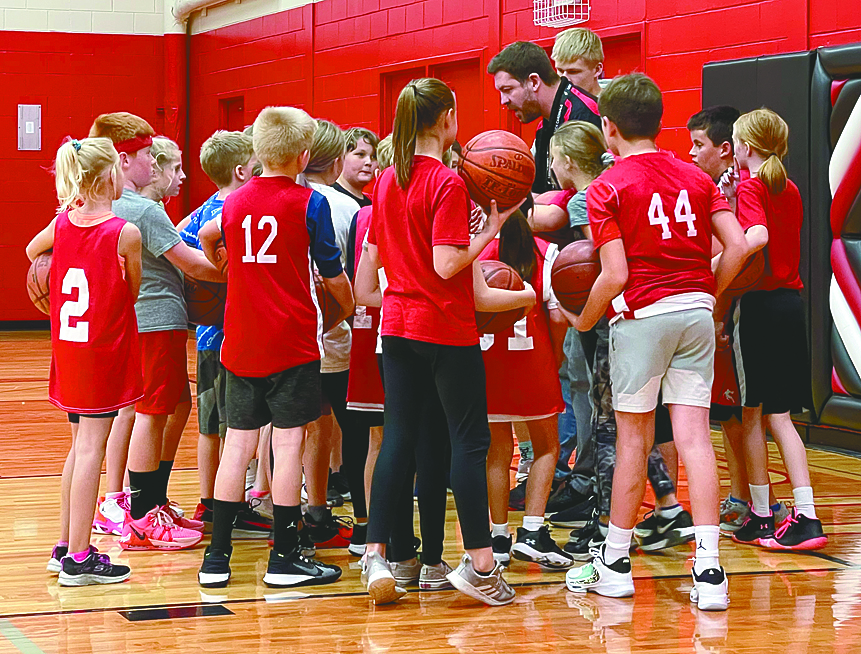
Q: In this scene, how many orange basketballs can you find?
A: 7